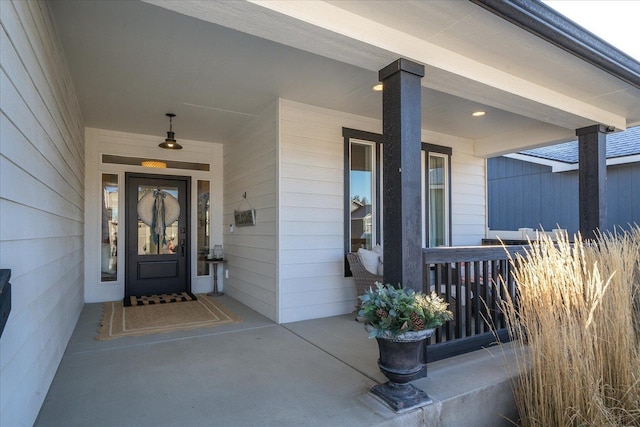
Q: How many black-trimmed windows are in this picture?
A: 2